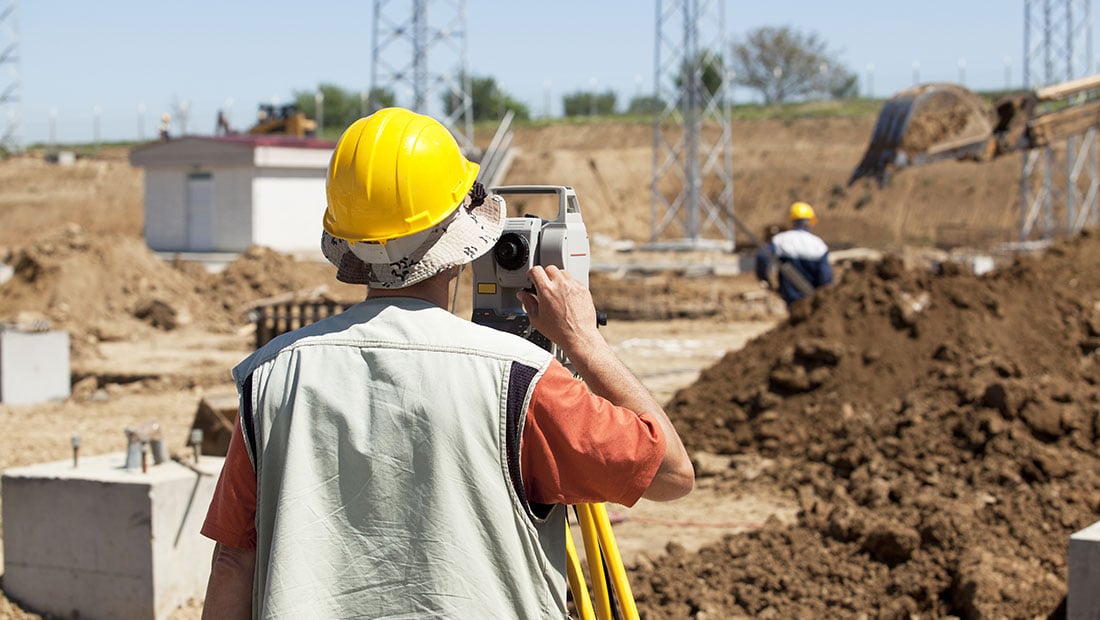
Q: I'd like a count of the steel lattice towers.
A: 4